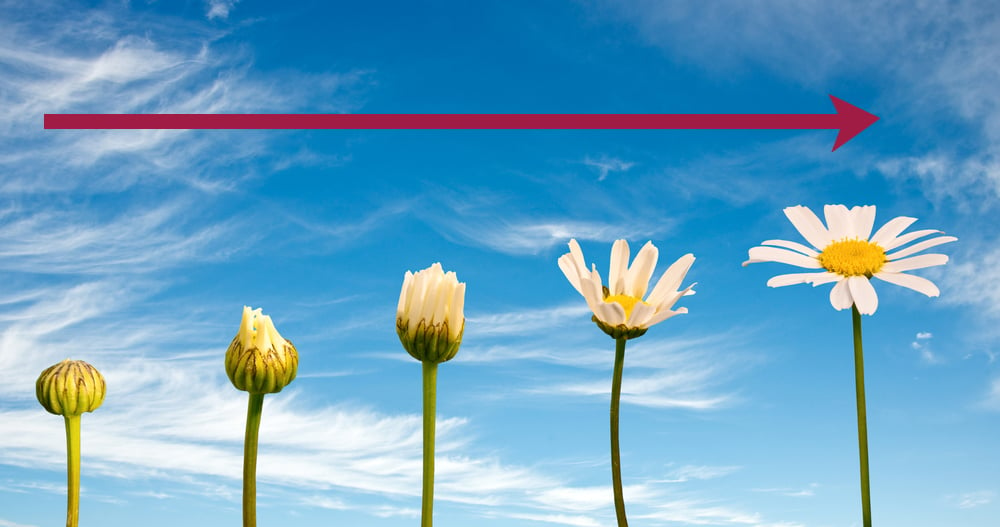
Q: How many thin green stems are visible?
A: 5